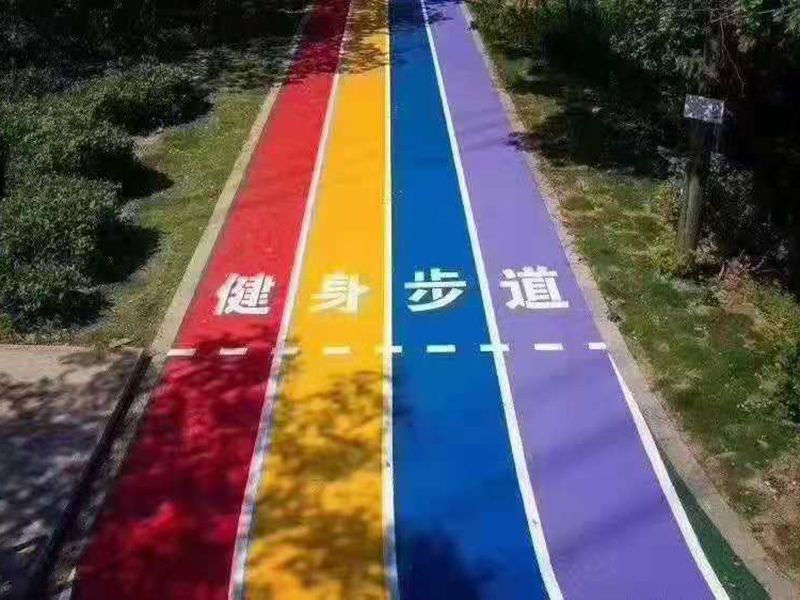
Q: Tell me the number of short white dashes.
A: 9